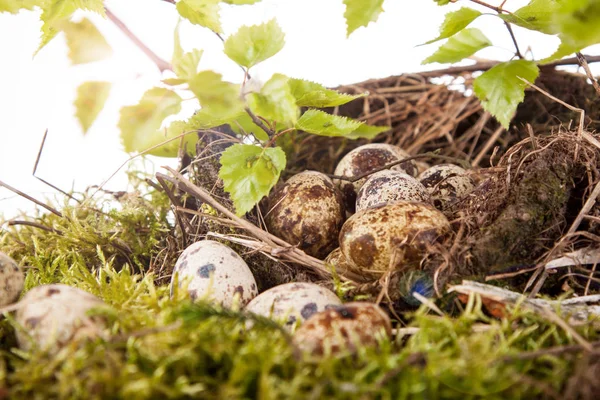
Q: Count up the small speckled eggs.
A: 10